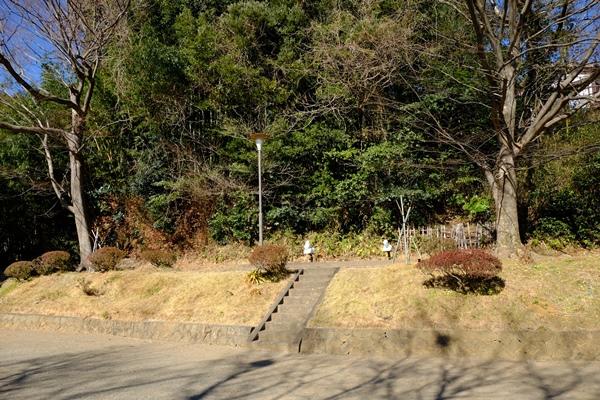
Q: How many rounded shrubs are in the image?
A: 6